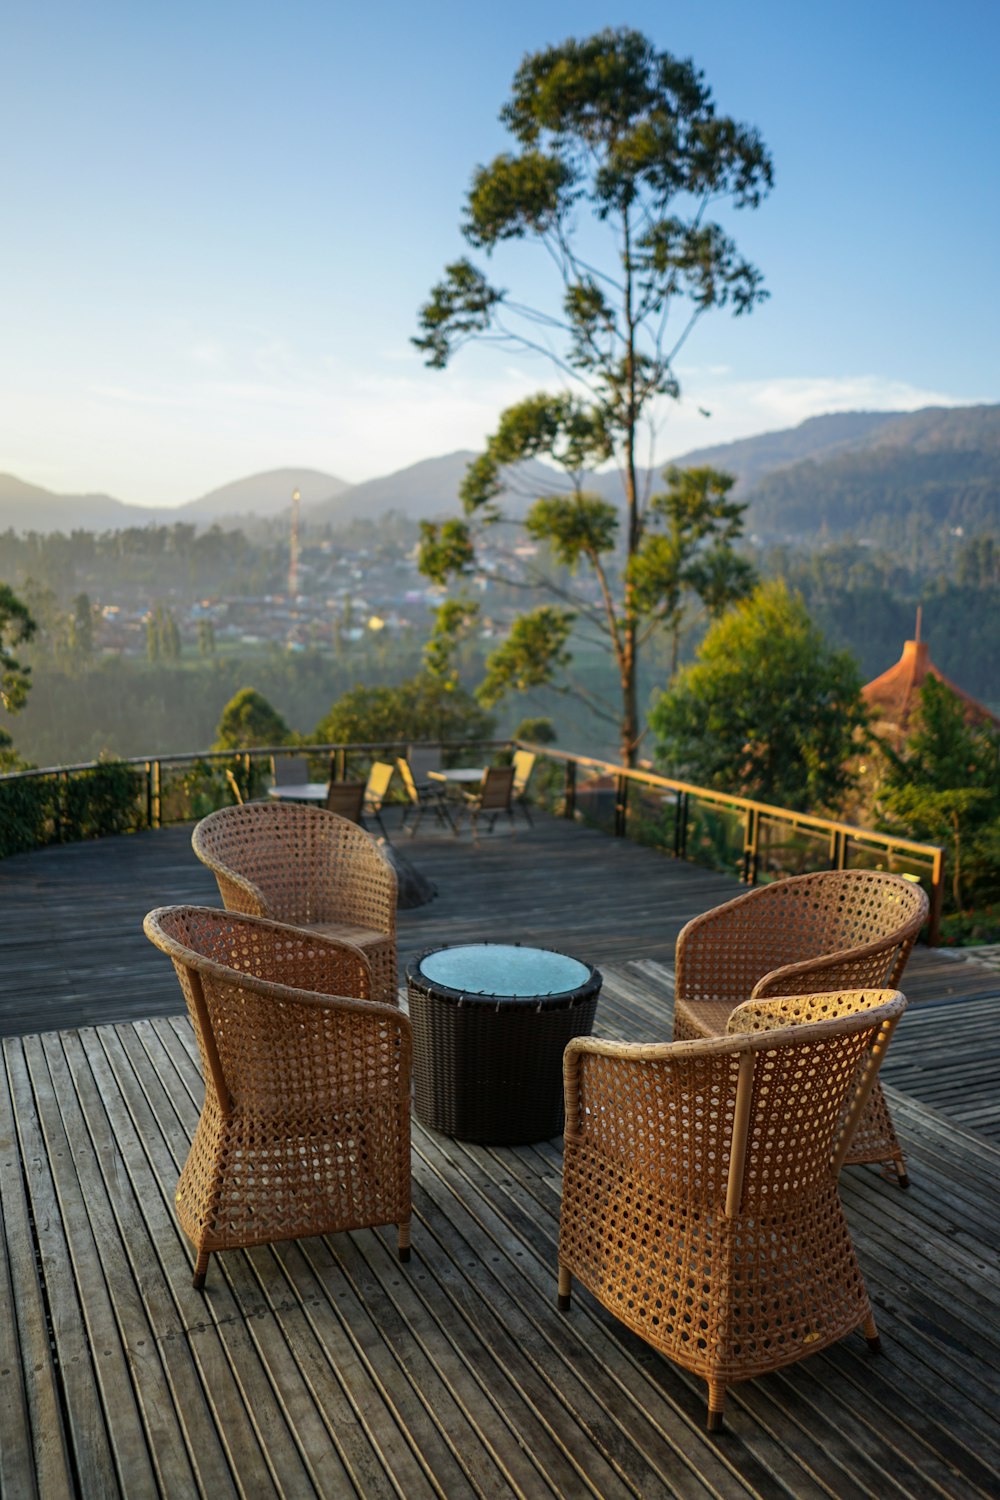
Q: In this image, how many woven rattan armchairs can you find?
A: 4